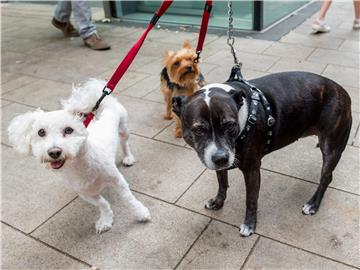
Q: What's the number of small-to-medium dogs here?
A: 3